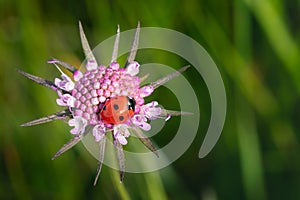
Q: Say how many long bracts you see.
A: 12